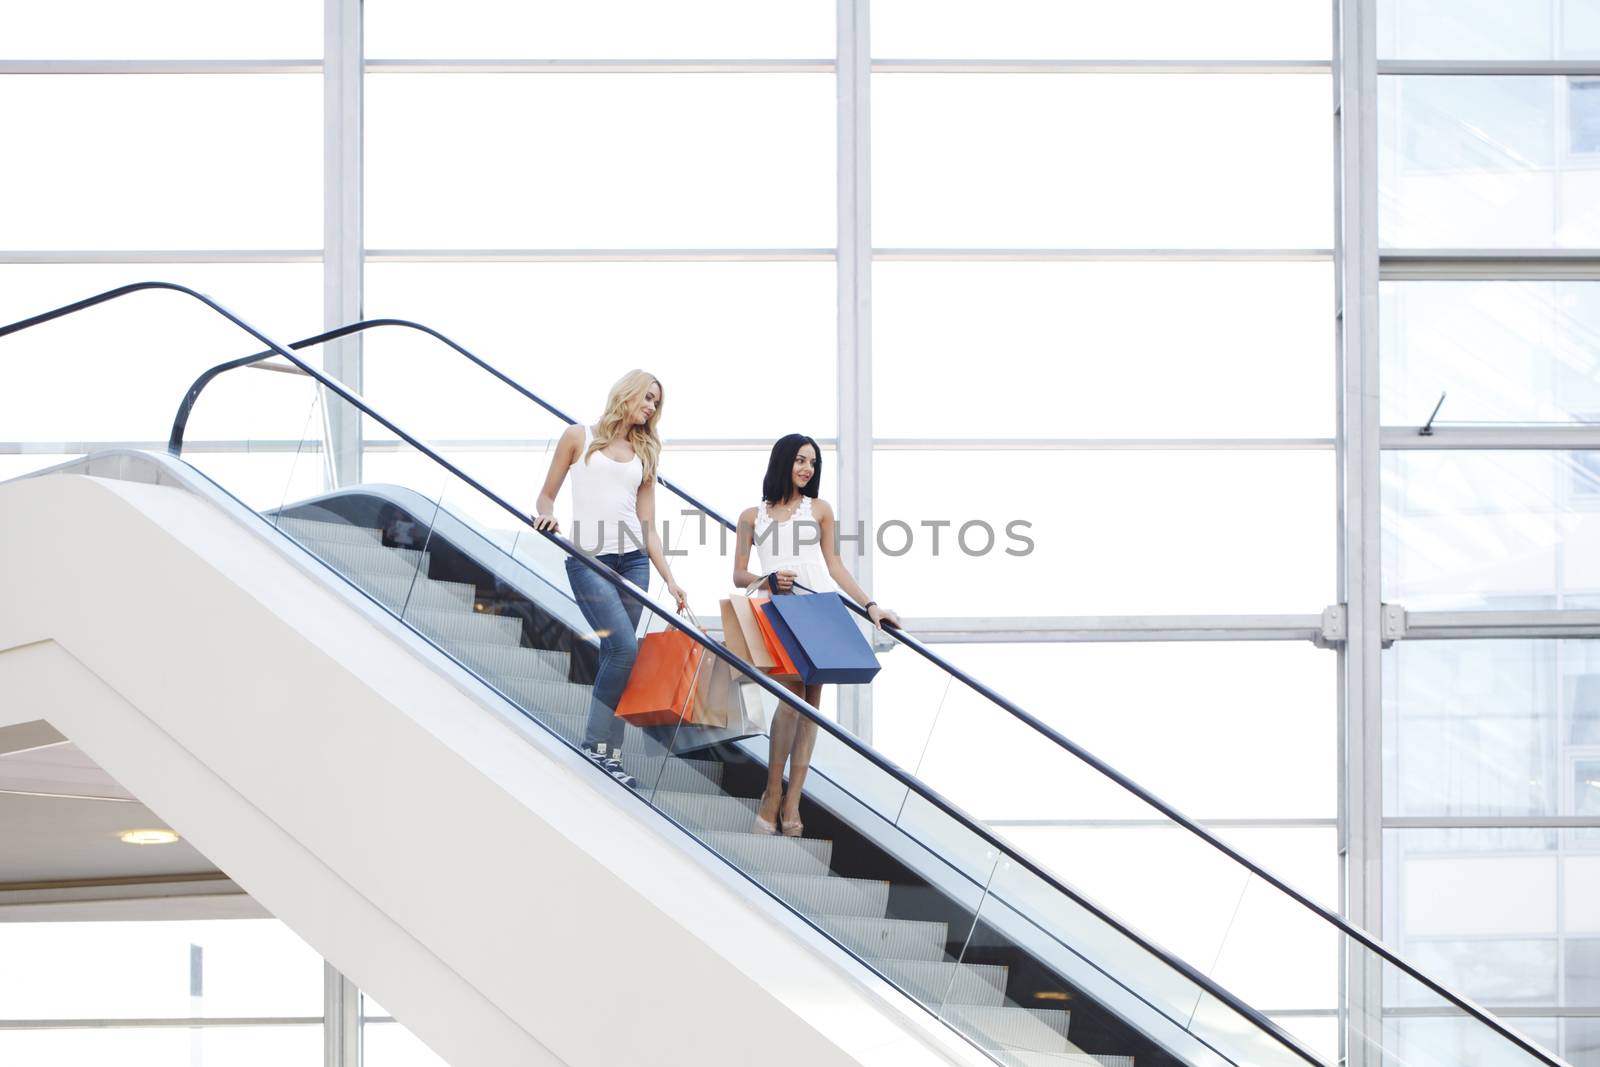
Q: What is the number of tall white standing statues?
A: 0